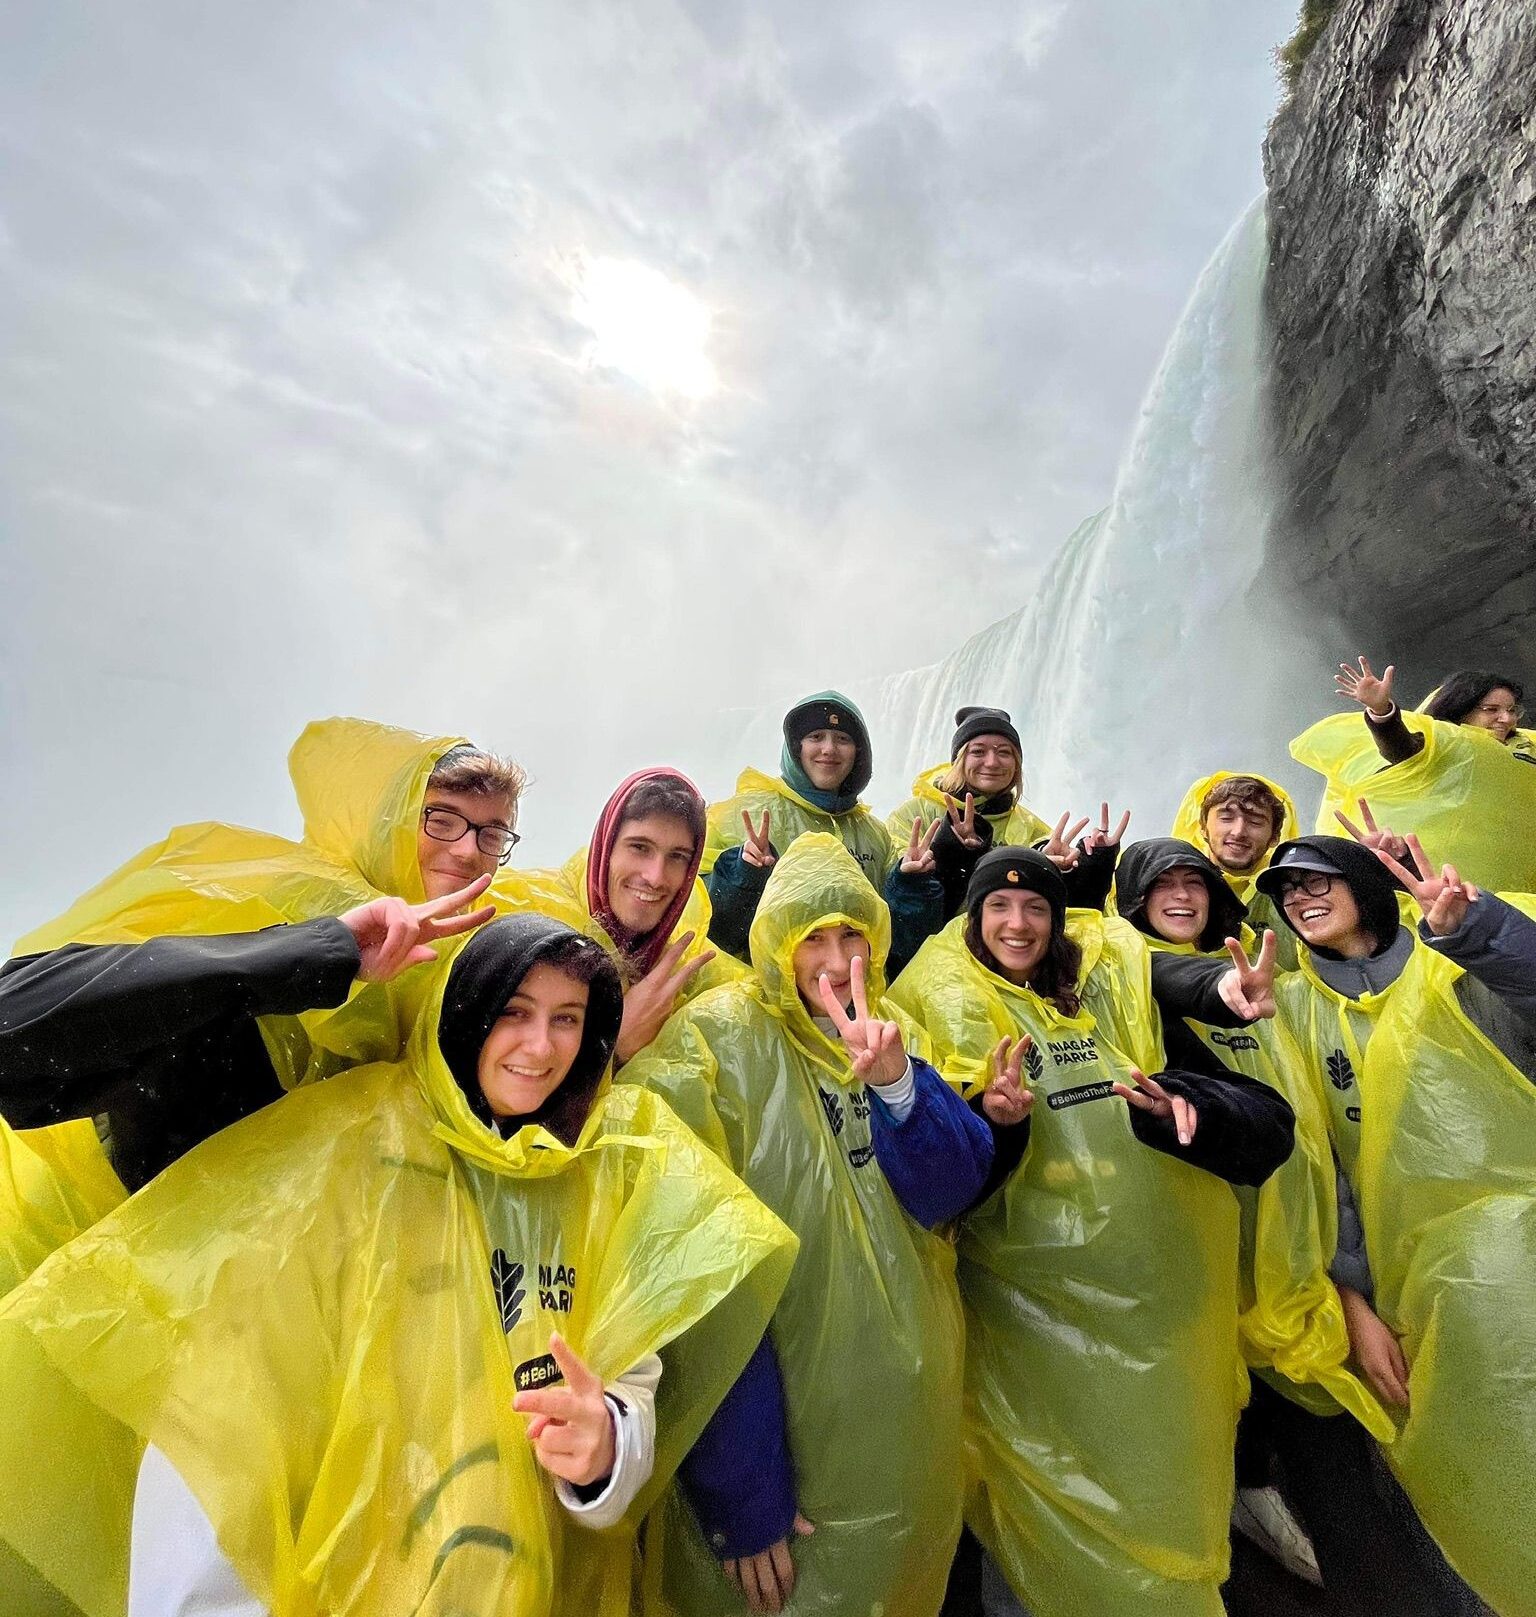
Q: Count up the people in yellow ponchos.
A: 11